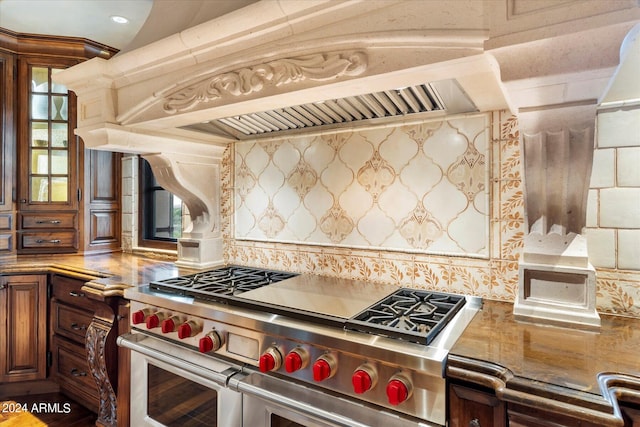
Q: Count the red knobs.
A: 10